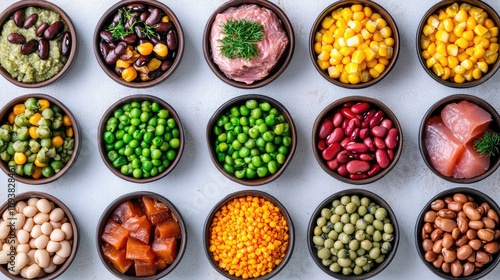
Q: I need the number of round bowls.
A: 15